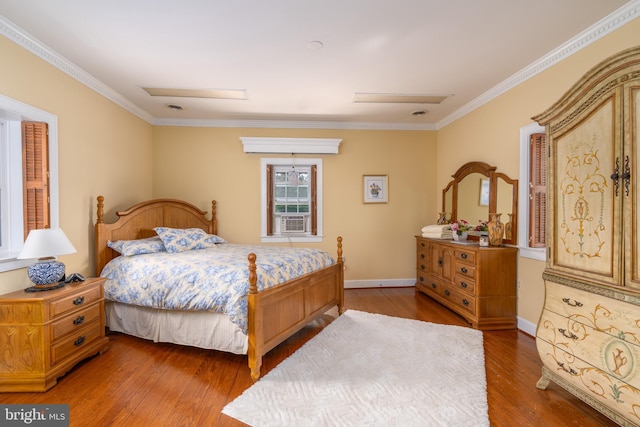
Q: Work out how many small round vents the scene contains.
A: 2